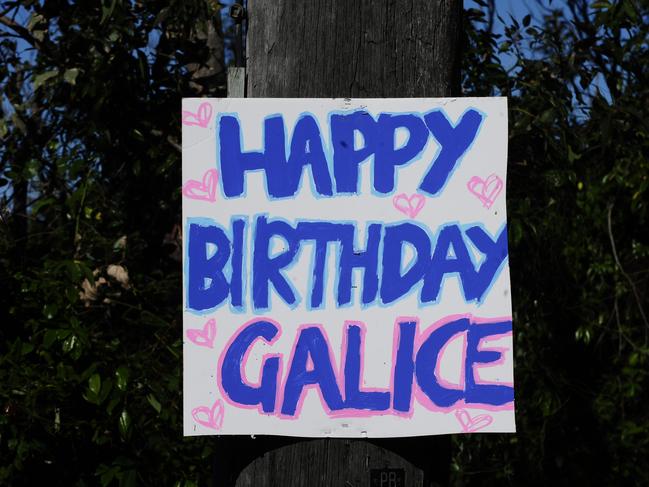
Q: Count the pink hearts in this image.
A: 7